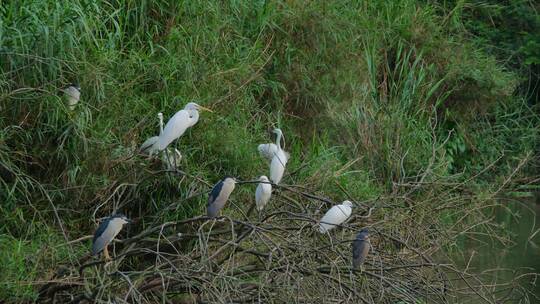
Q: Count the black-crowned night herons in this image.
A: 4